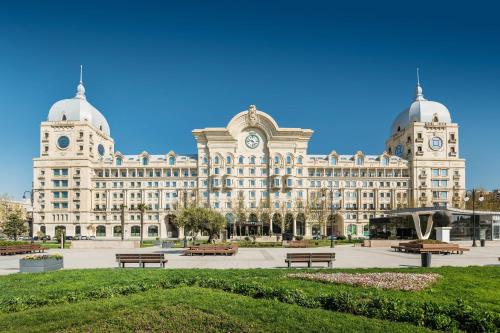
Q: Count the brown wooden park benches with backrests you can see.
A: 2